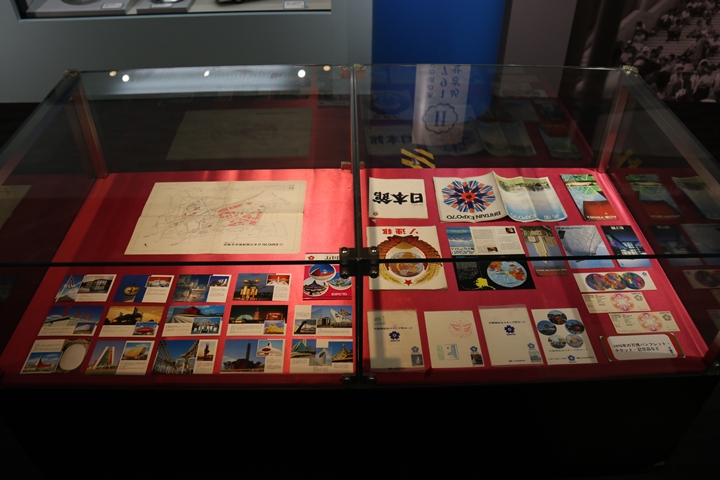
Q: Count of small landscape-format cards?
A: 14